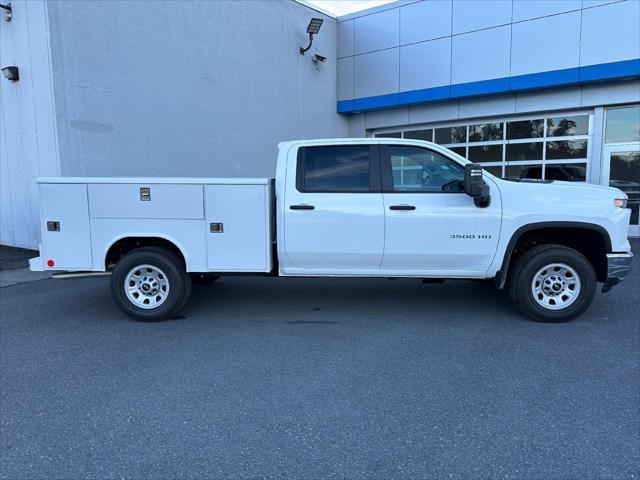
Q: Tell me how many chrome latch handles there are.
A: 3